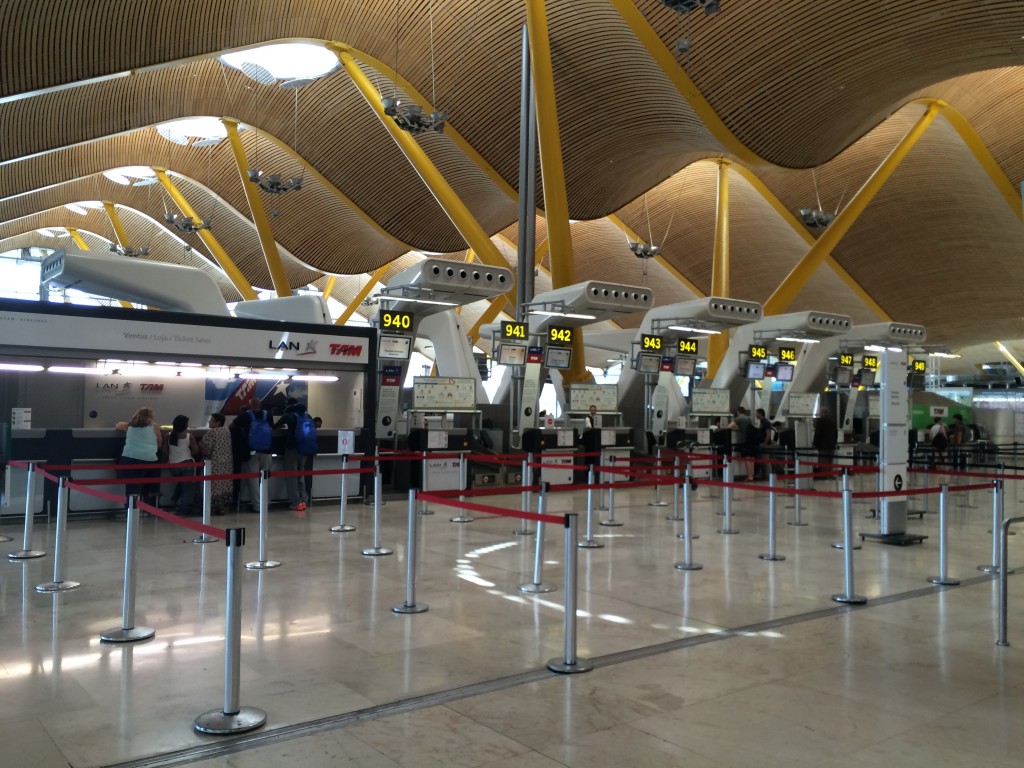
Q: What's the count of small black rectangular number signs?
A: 10